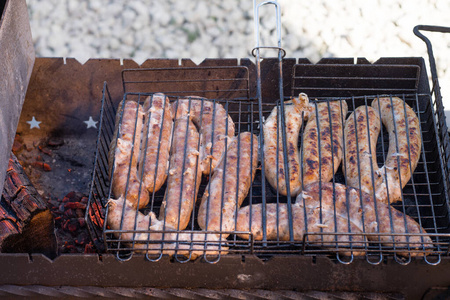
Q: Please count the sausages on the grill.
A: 12